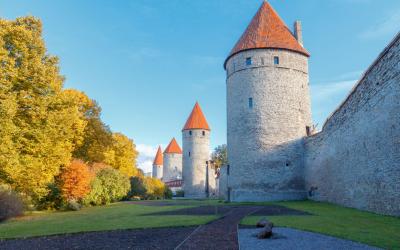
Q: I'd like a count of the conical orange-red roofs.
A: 4